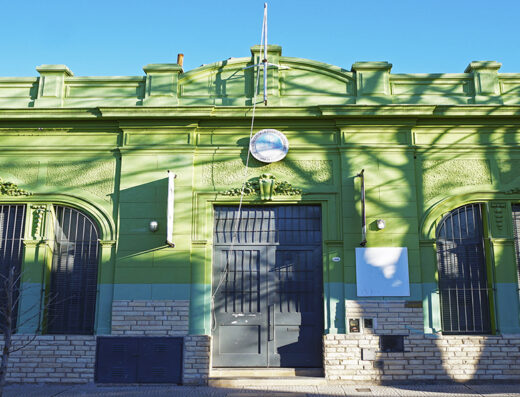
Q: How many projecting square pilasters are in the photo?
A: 5